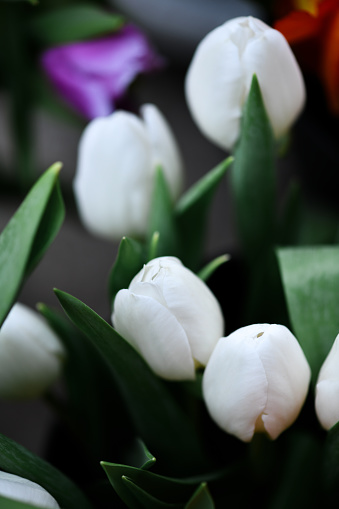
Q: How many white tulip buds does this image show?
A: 7